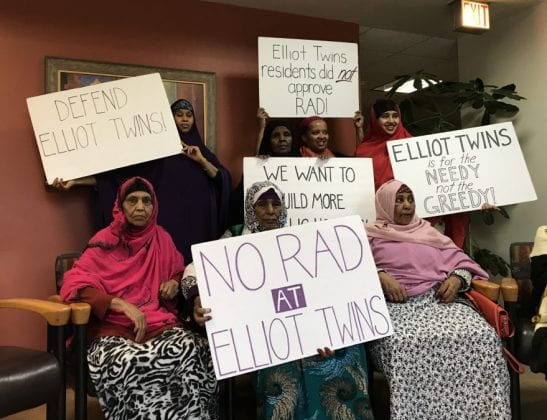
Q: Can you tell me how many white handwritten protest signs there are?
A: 5